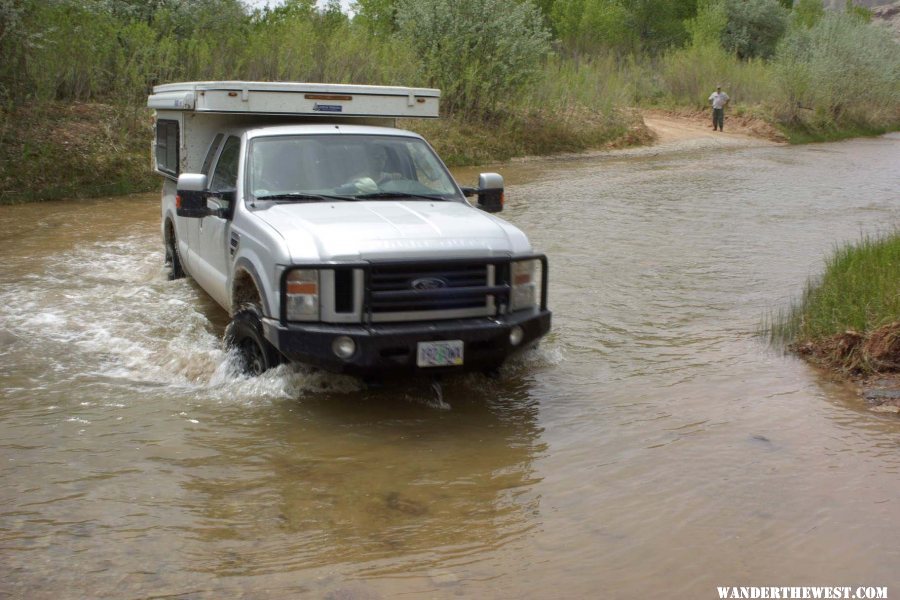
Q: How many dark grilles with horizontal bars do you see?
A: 1